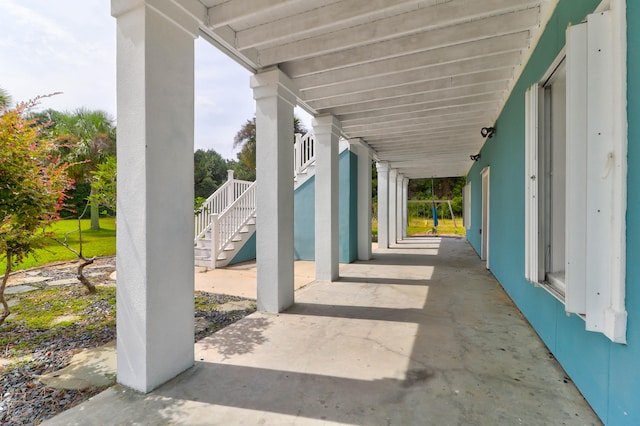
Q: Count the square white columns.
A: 8